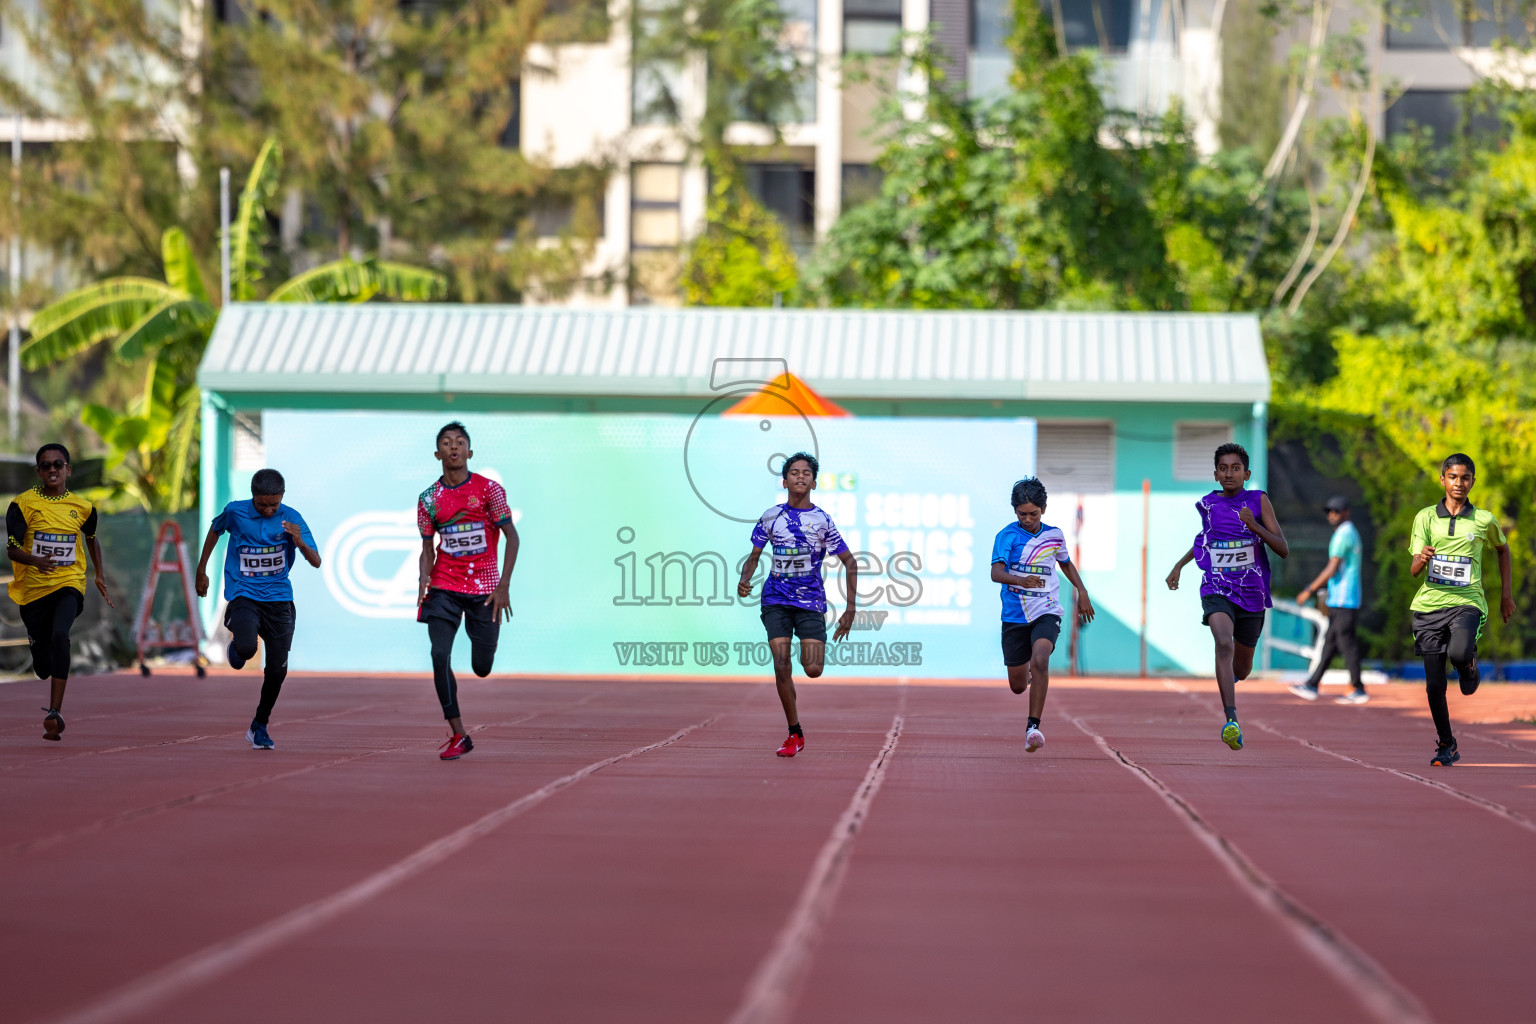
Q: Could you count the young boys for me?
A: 7